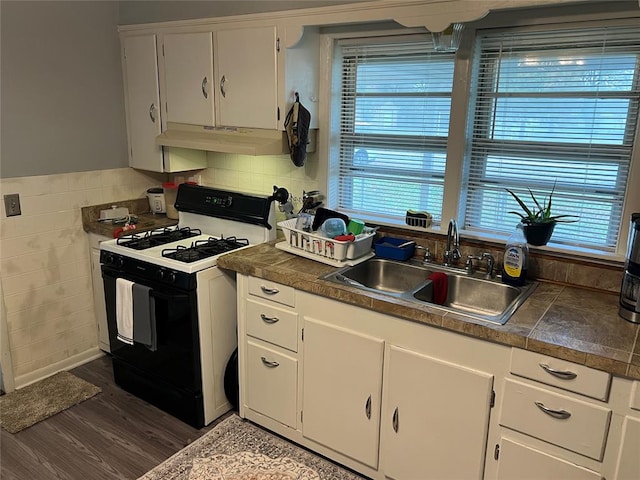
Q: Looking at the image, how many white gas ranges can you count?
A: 1